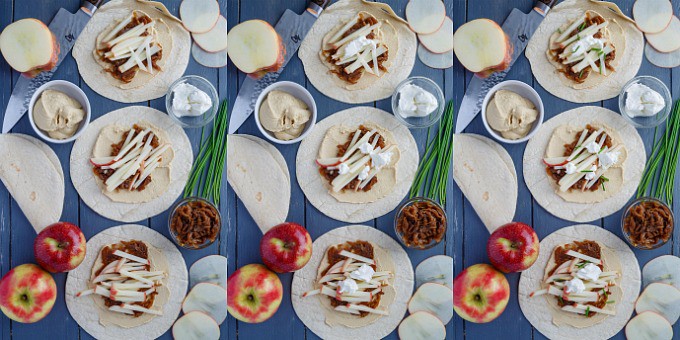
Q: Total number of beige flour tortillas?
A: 12